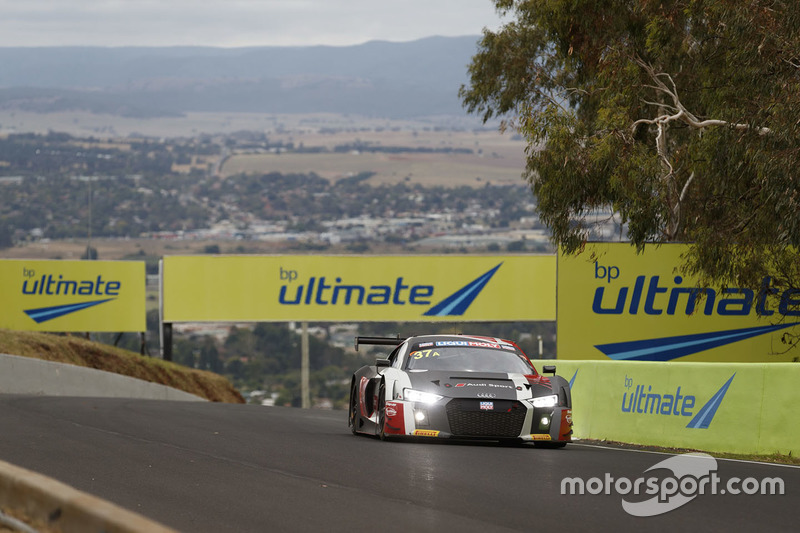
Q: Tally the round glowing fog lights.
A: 2